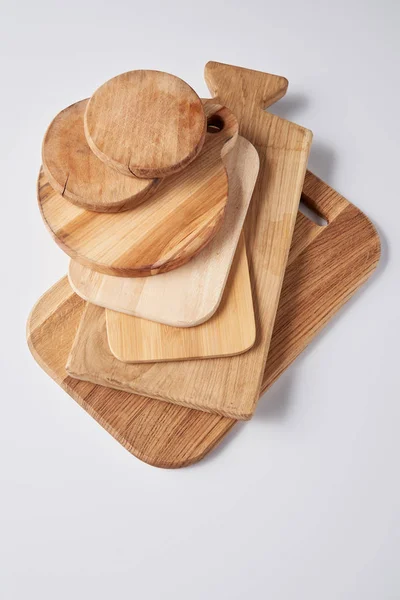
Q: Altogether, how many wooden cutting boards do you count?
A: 7